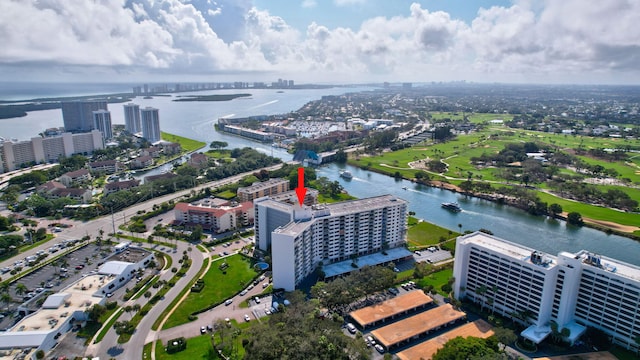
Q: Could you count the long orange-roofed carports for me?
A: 3